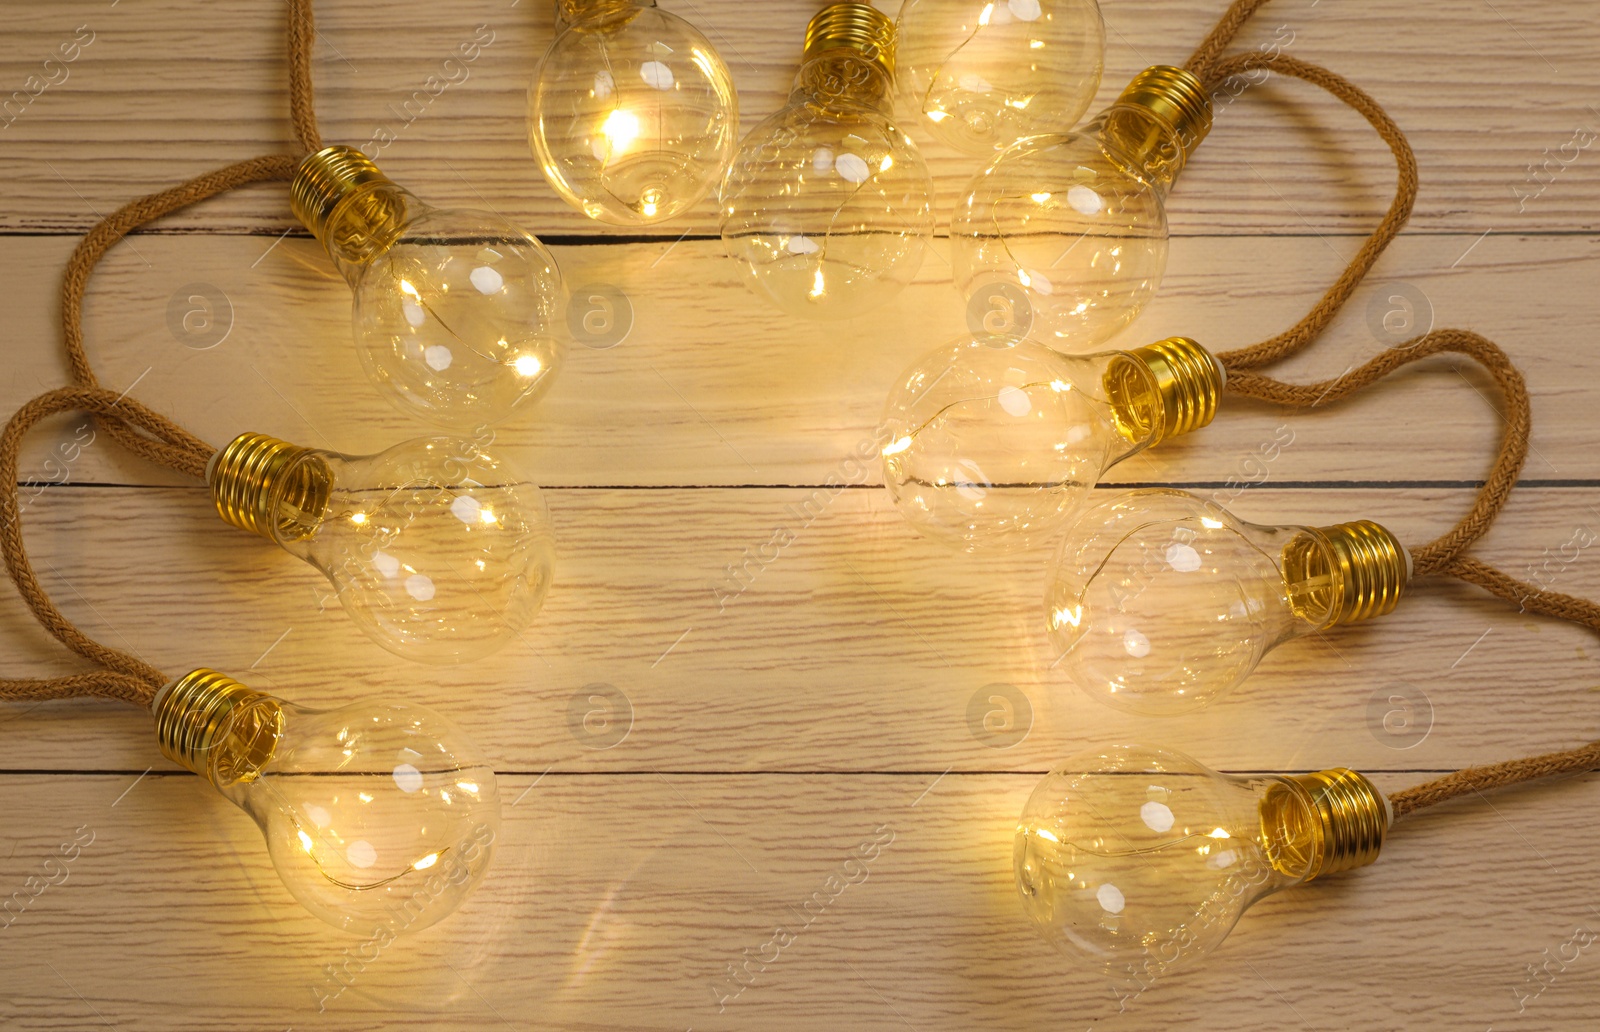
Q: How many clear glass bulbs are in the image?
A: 10